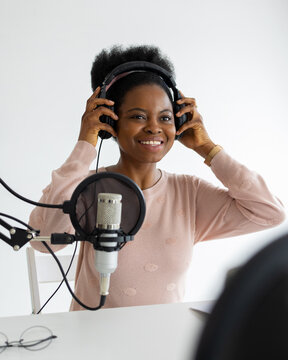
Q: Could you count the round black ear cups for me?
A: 2